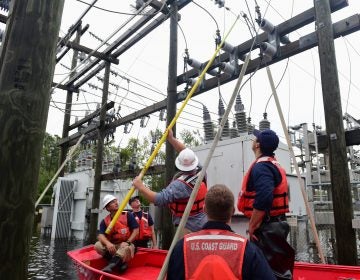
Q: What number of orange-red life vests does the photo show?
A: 5